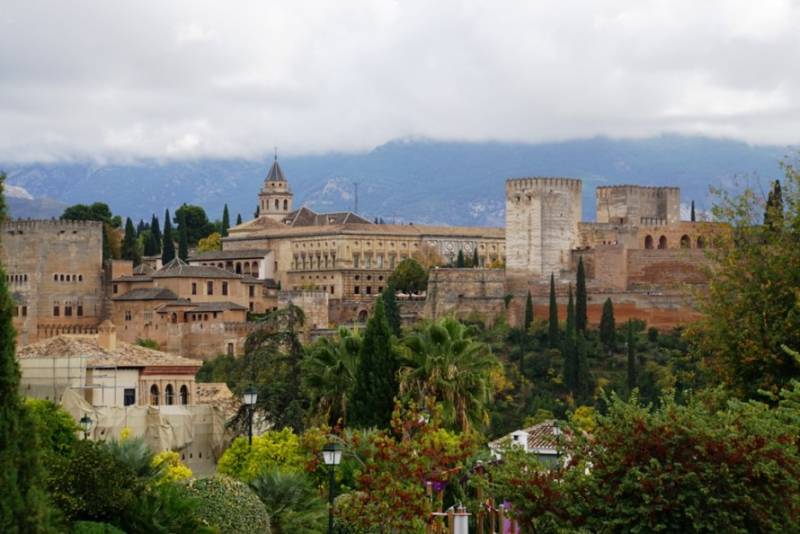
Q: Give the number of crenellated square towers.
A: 3